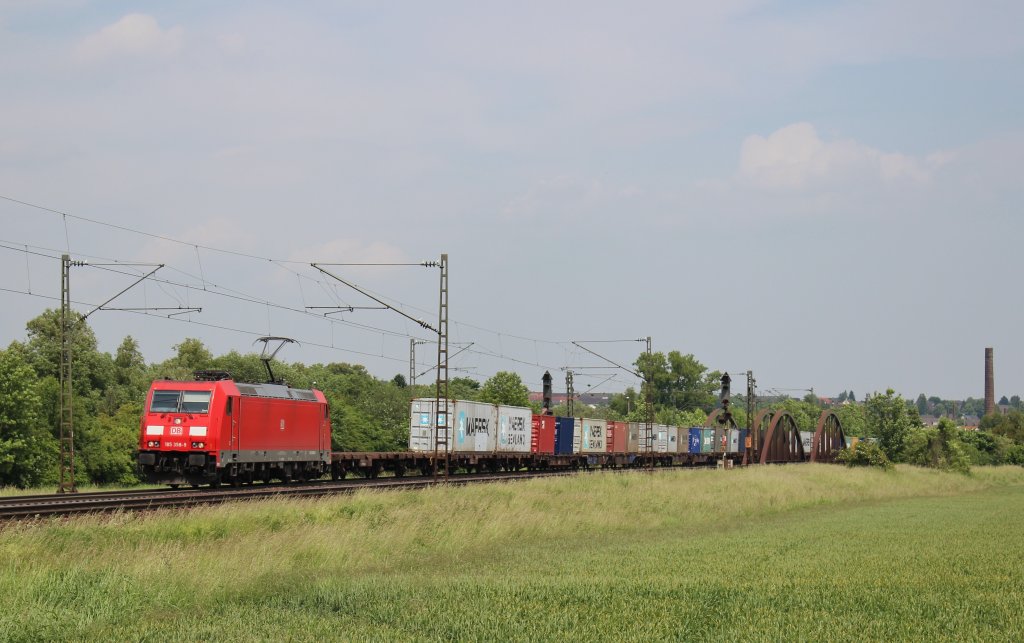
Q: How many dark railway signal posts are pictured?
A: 2